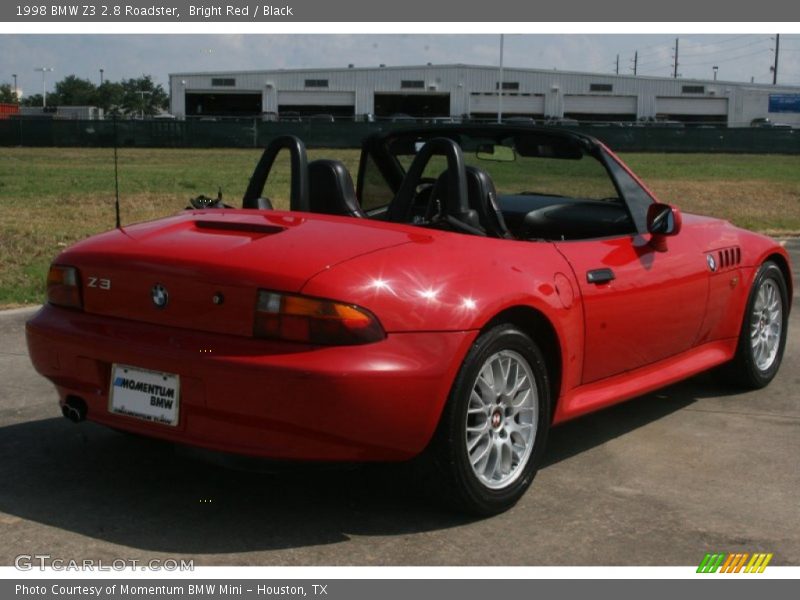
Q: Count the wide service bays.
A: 6